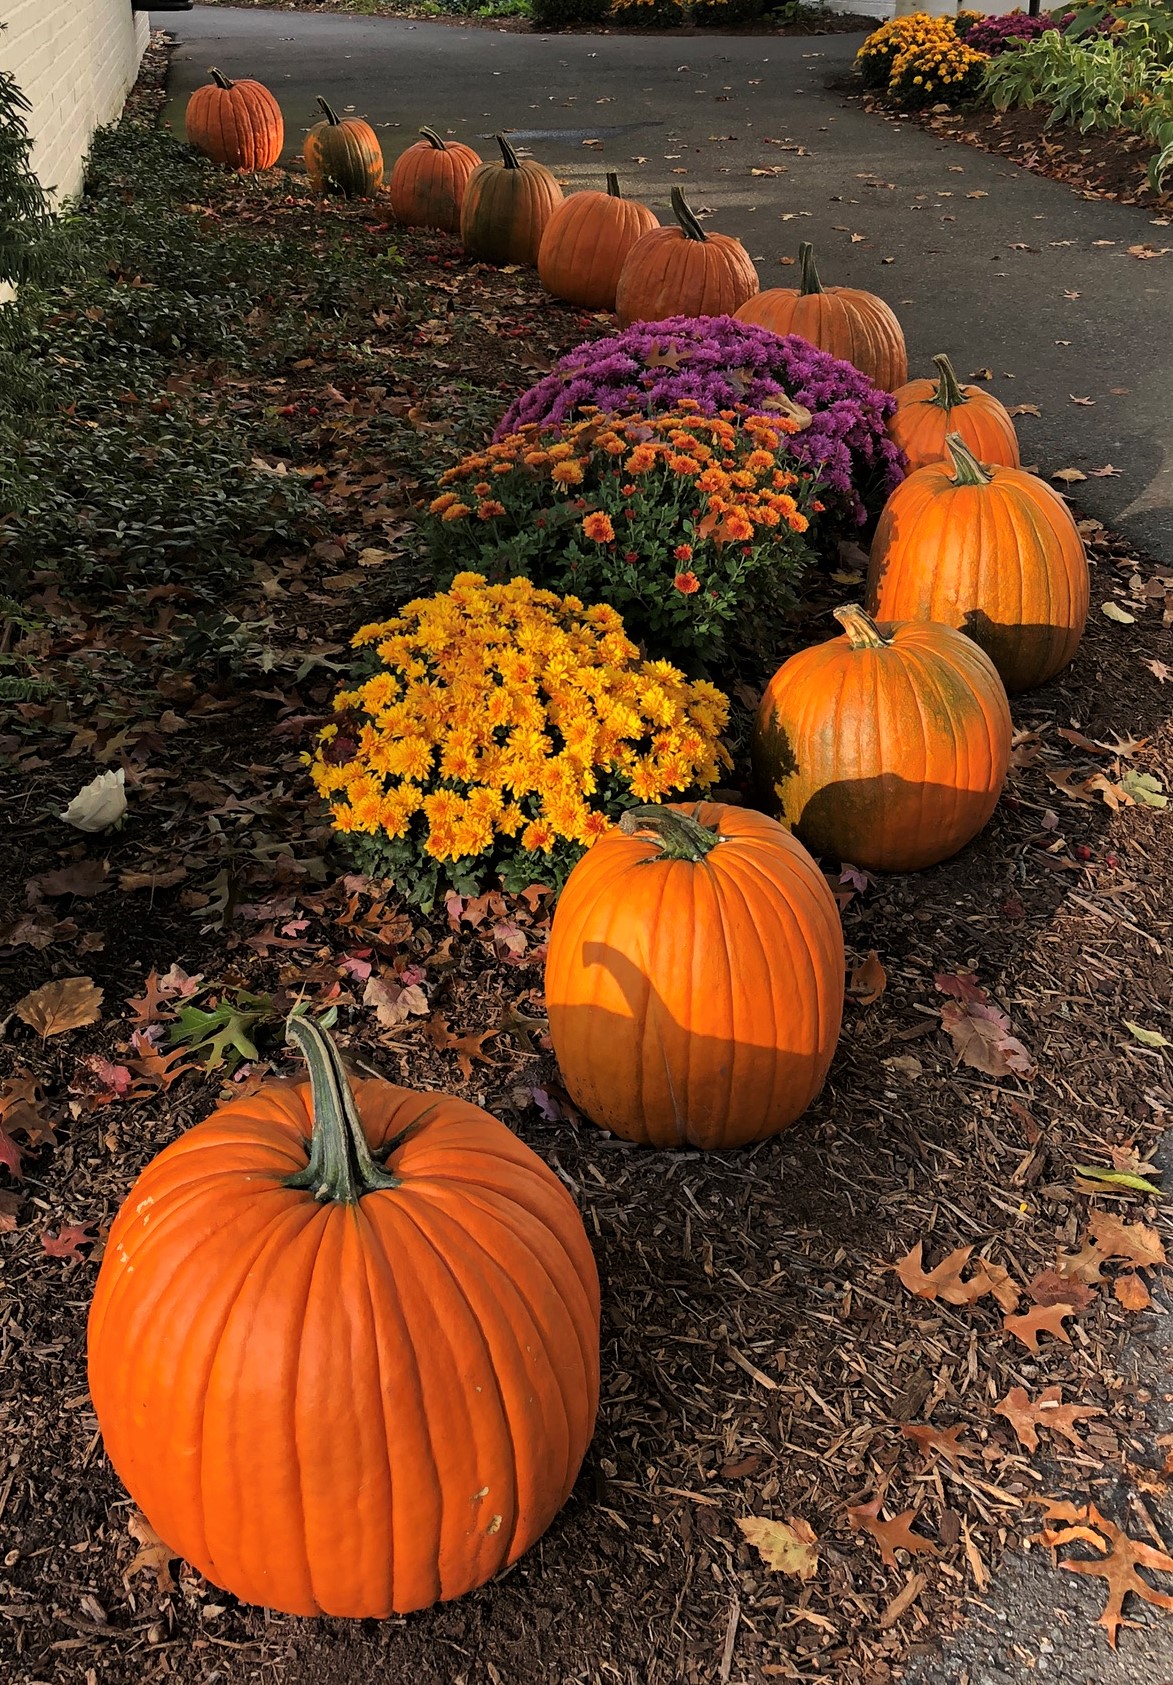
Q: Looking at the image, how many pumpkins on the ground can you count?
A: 12